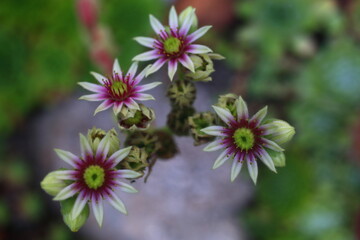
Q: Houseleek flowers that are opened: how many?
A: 4